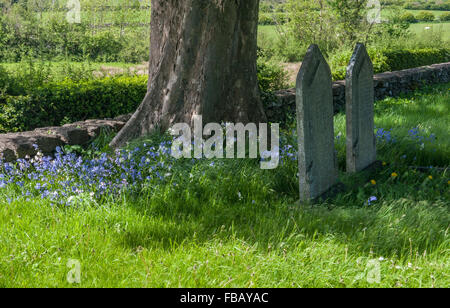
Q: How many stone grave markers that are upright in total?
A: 2